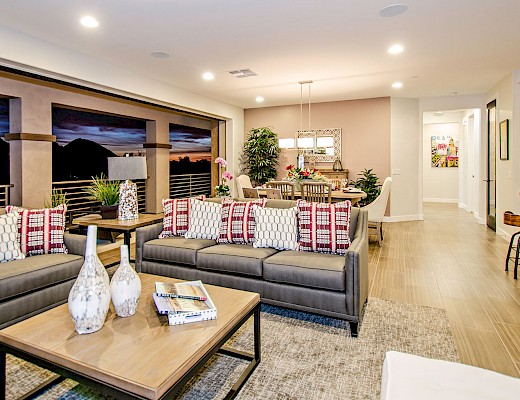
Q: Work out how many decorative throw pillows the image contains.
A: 7